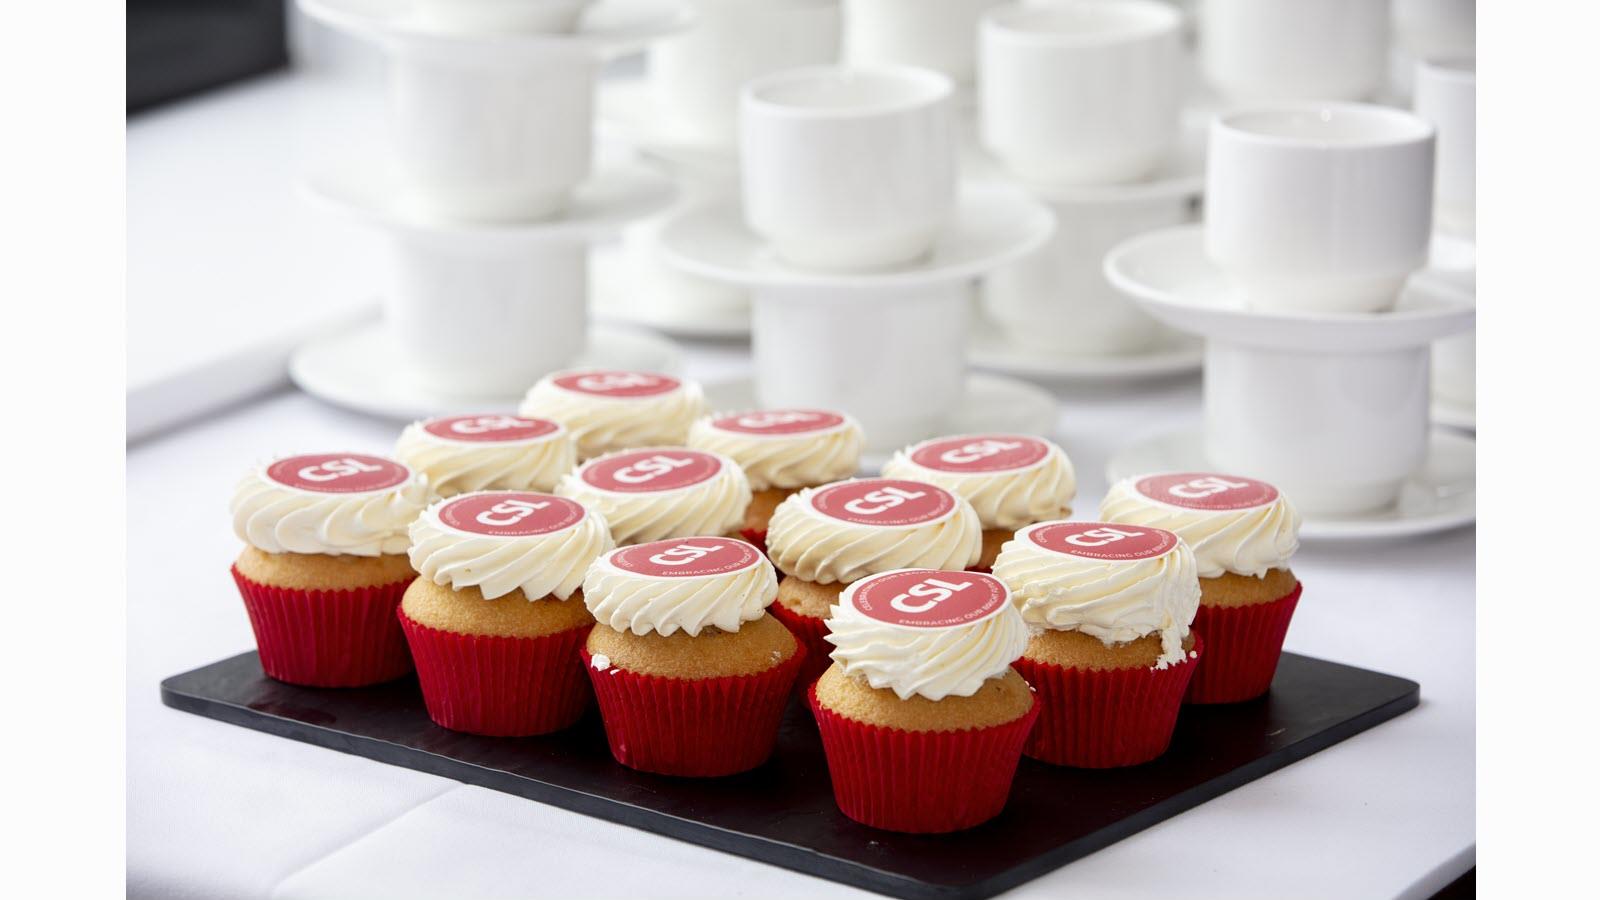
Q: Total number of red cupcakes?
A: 12